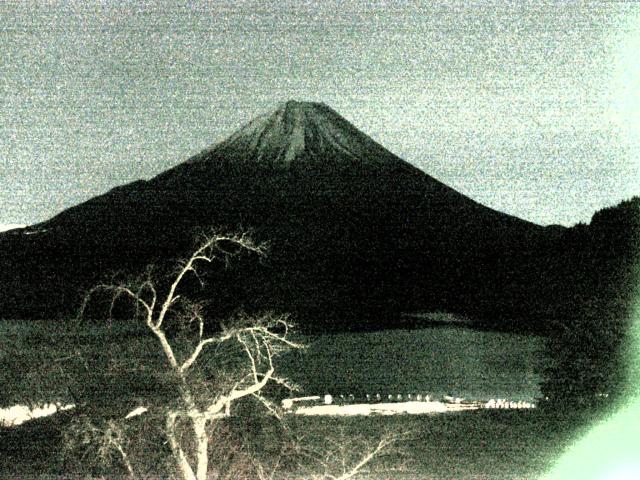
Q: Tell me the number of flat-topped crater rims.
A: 1